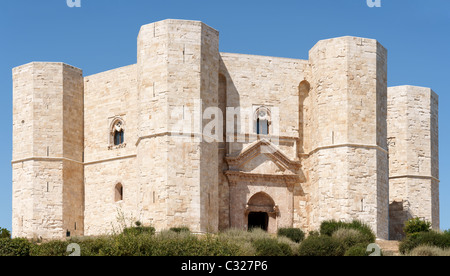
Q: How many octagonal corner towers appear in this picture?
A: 4